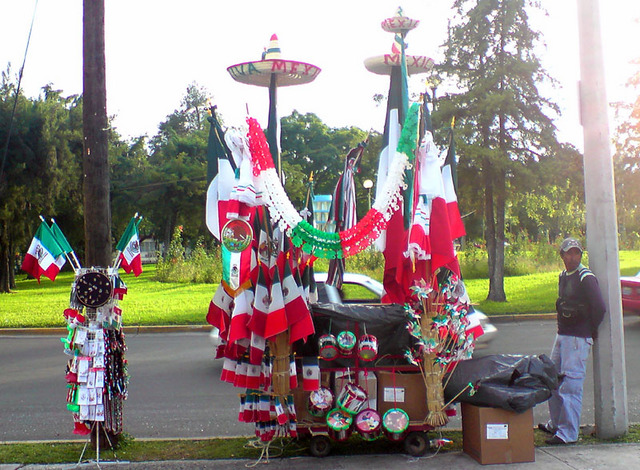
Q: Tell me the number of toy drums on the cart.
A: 8